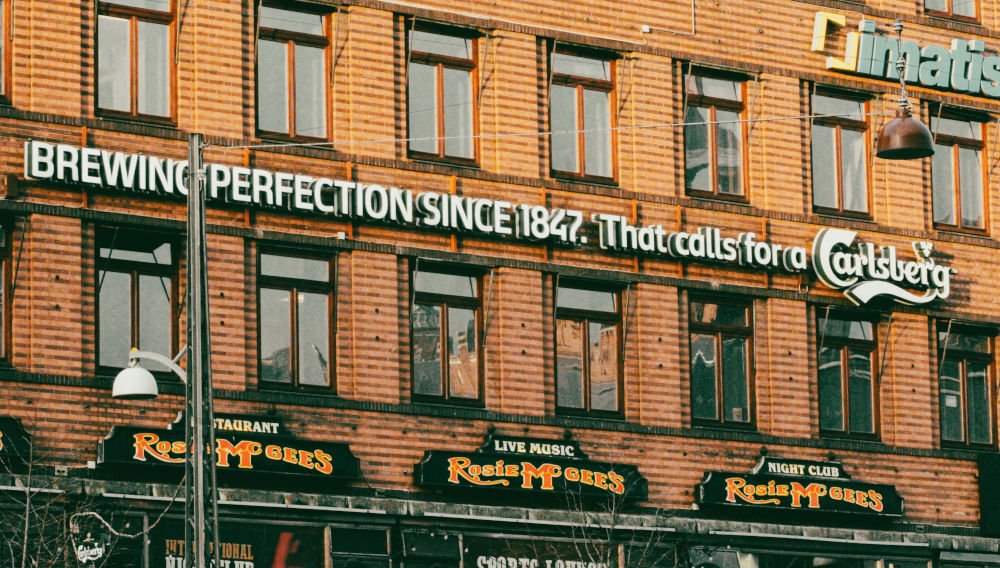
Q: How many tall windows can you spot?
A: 14